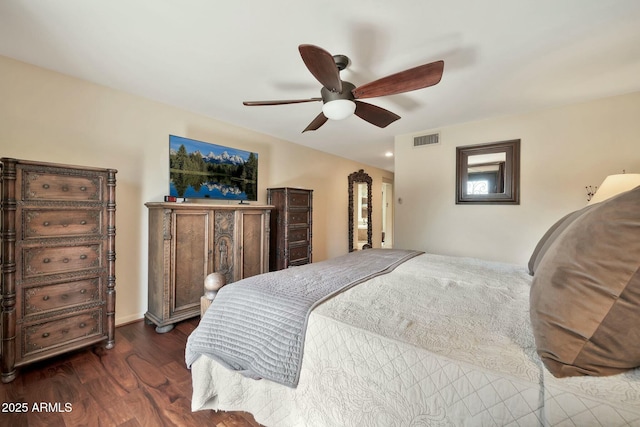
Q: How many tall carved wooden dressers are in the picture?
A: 2